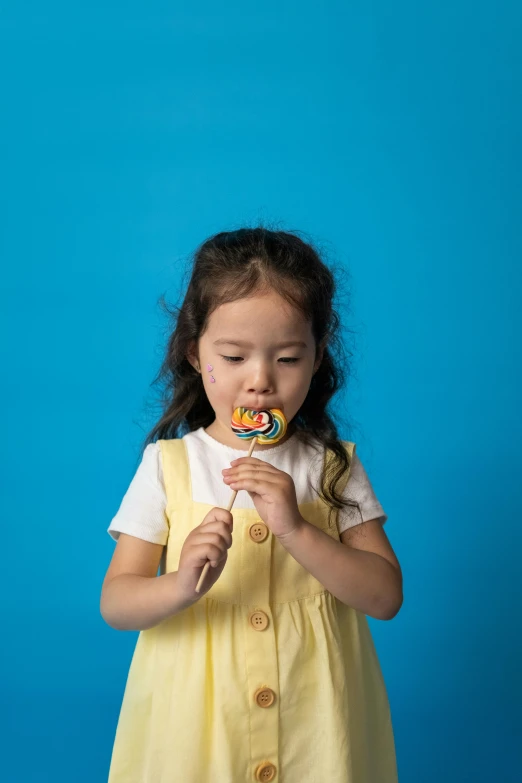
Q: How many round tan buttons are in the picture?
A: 4